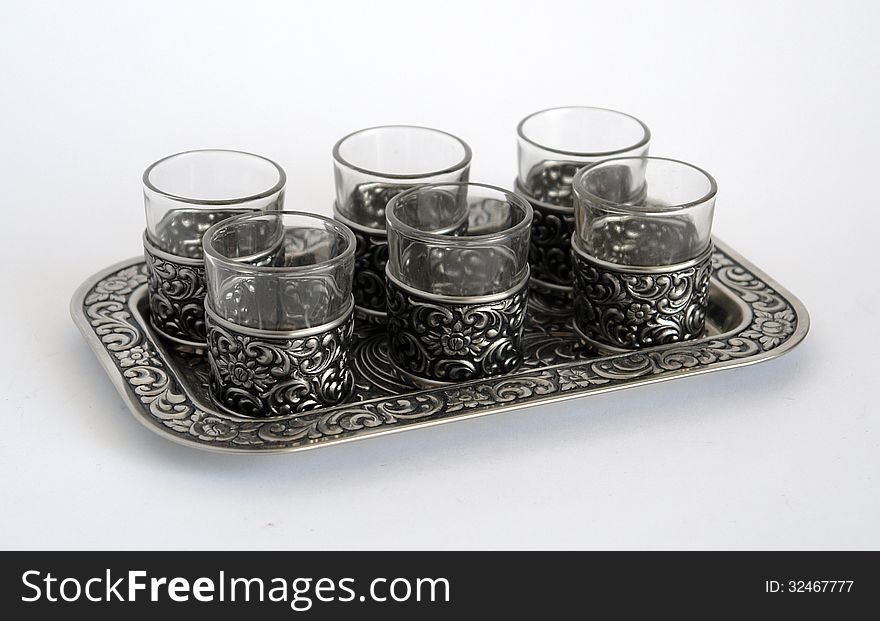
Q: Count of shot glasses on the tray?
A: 6